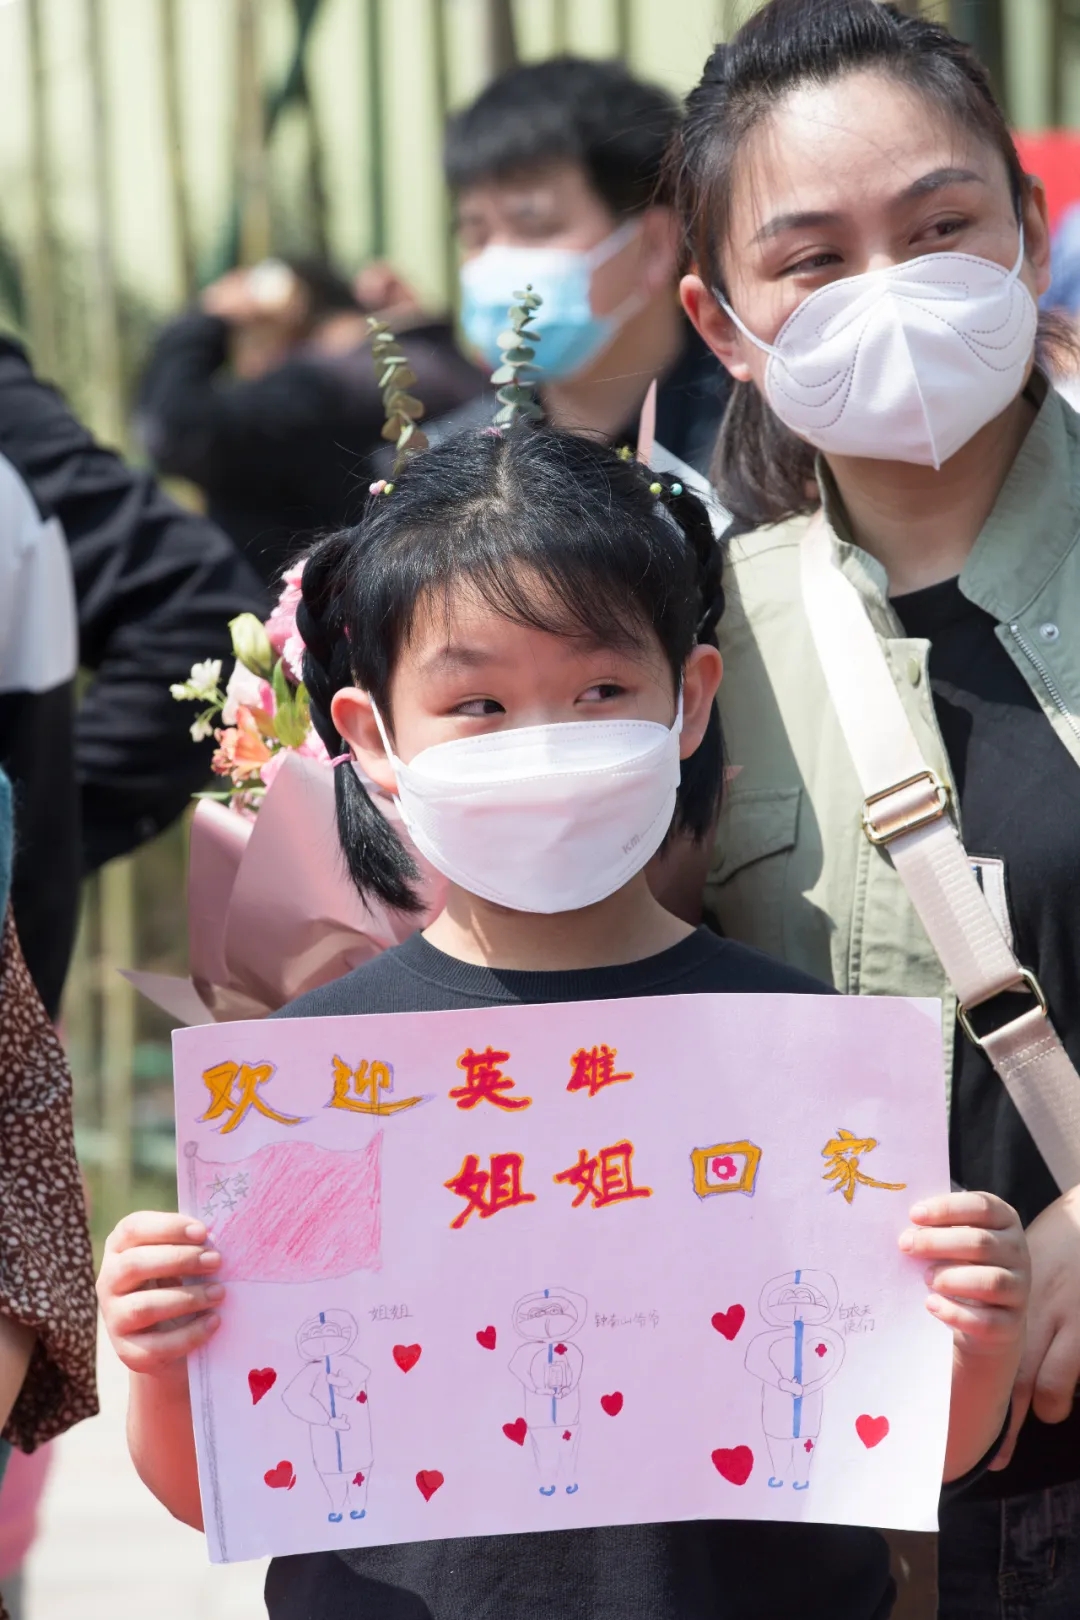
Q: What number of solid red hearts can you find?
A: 10